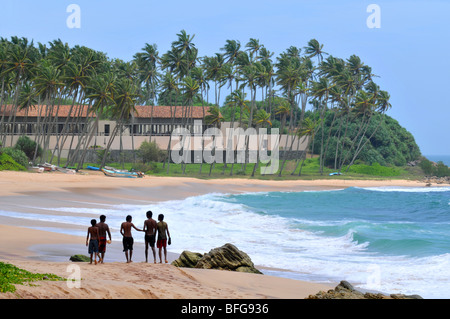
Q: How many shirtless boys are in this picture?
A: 4